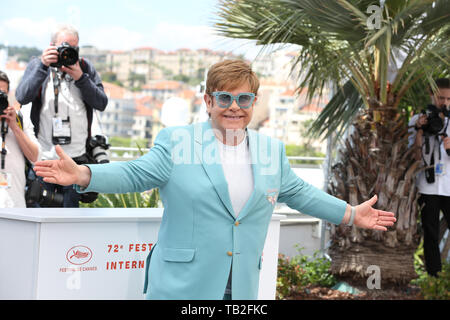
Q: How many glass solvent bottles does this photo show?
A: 0